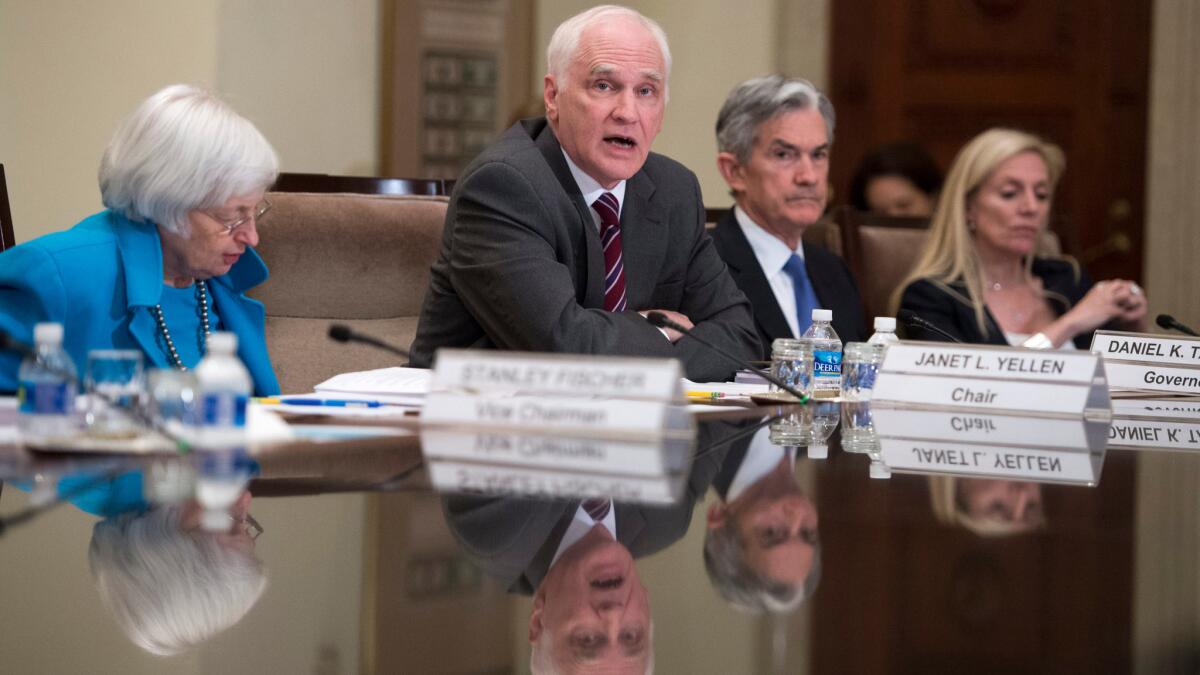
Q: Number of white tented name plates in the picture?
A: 3